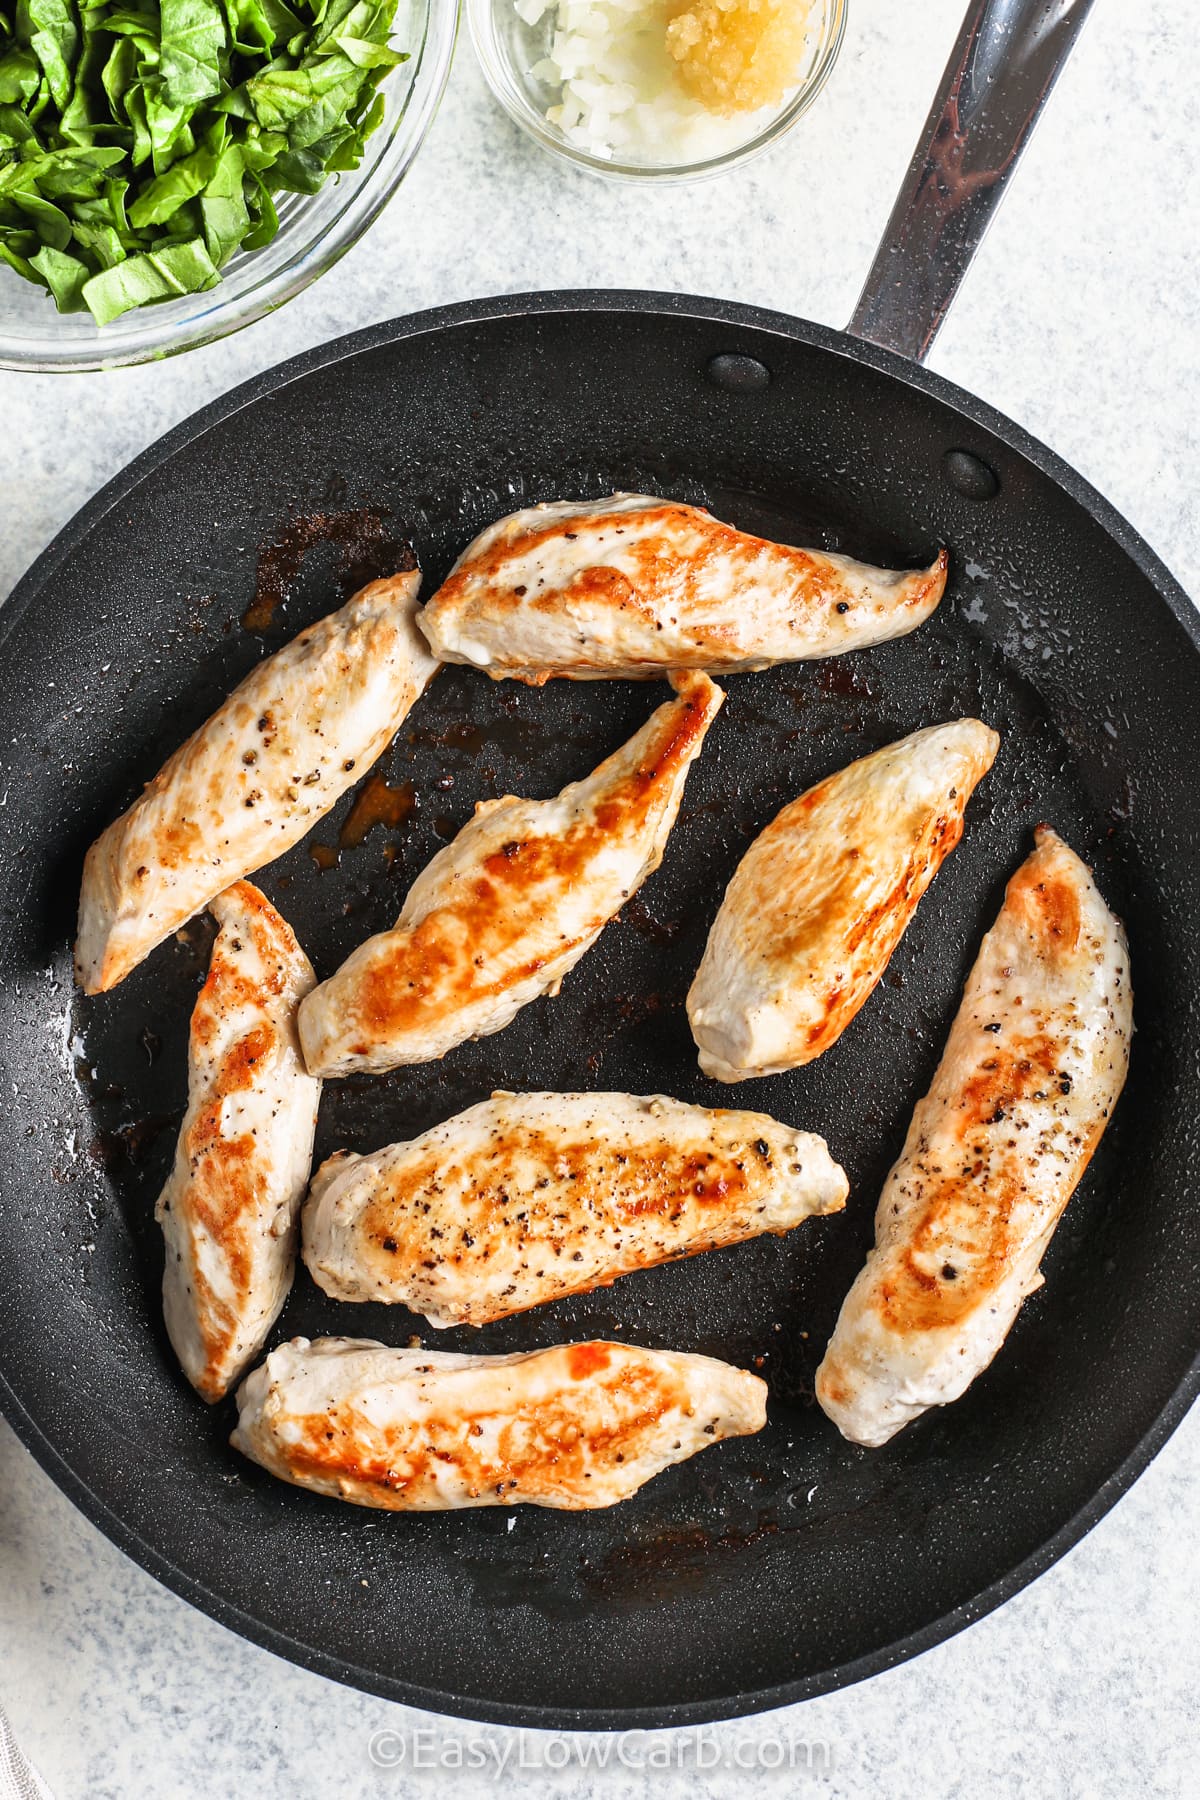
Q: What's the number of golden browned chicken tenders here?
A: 8